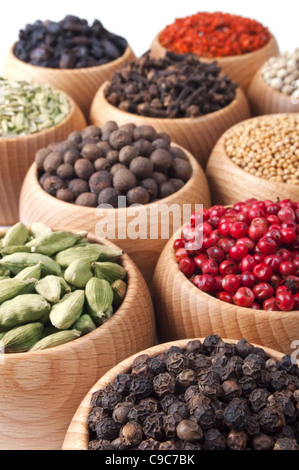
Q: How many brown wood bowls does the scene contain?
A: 10